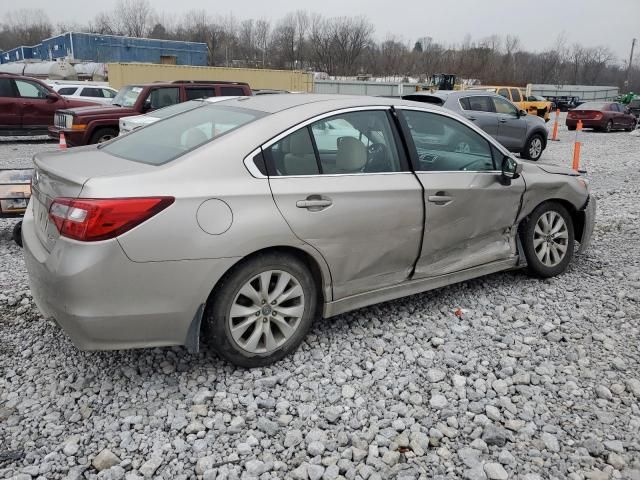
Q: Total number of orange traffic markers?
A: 3